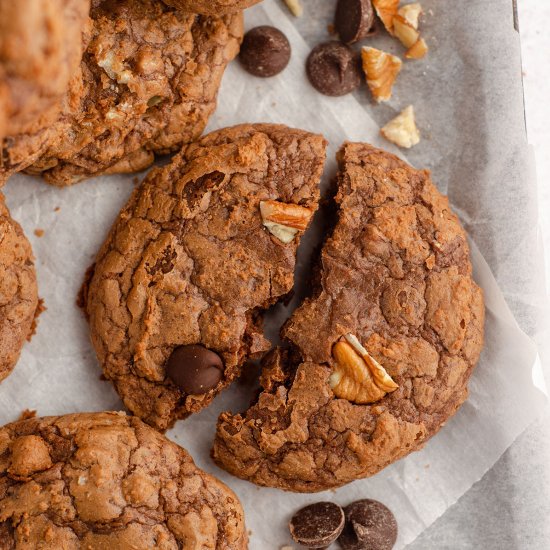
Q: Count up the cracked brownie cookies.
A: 1